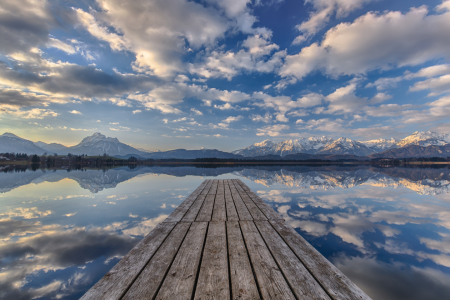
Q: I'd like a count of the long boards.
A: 8